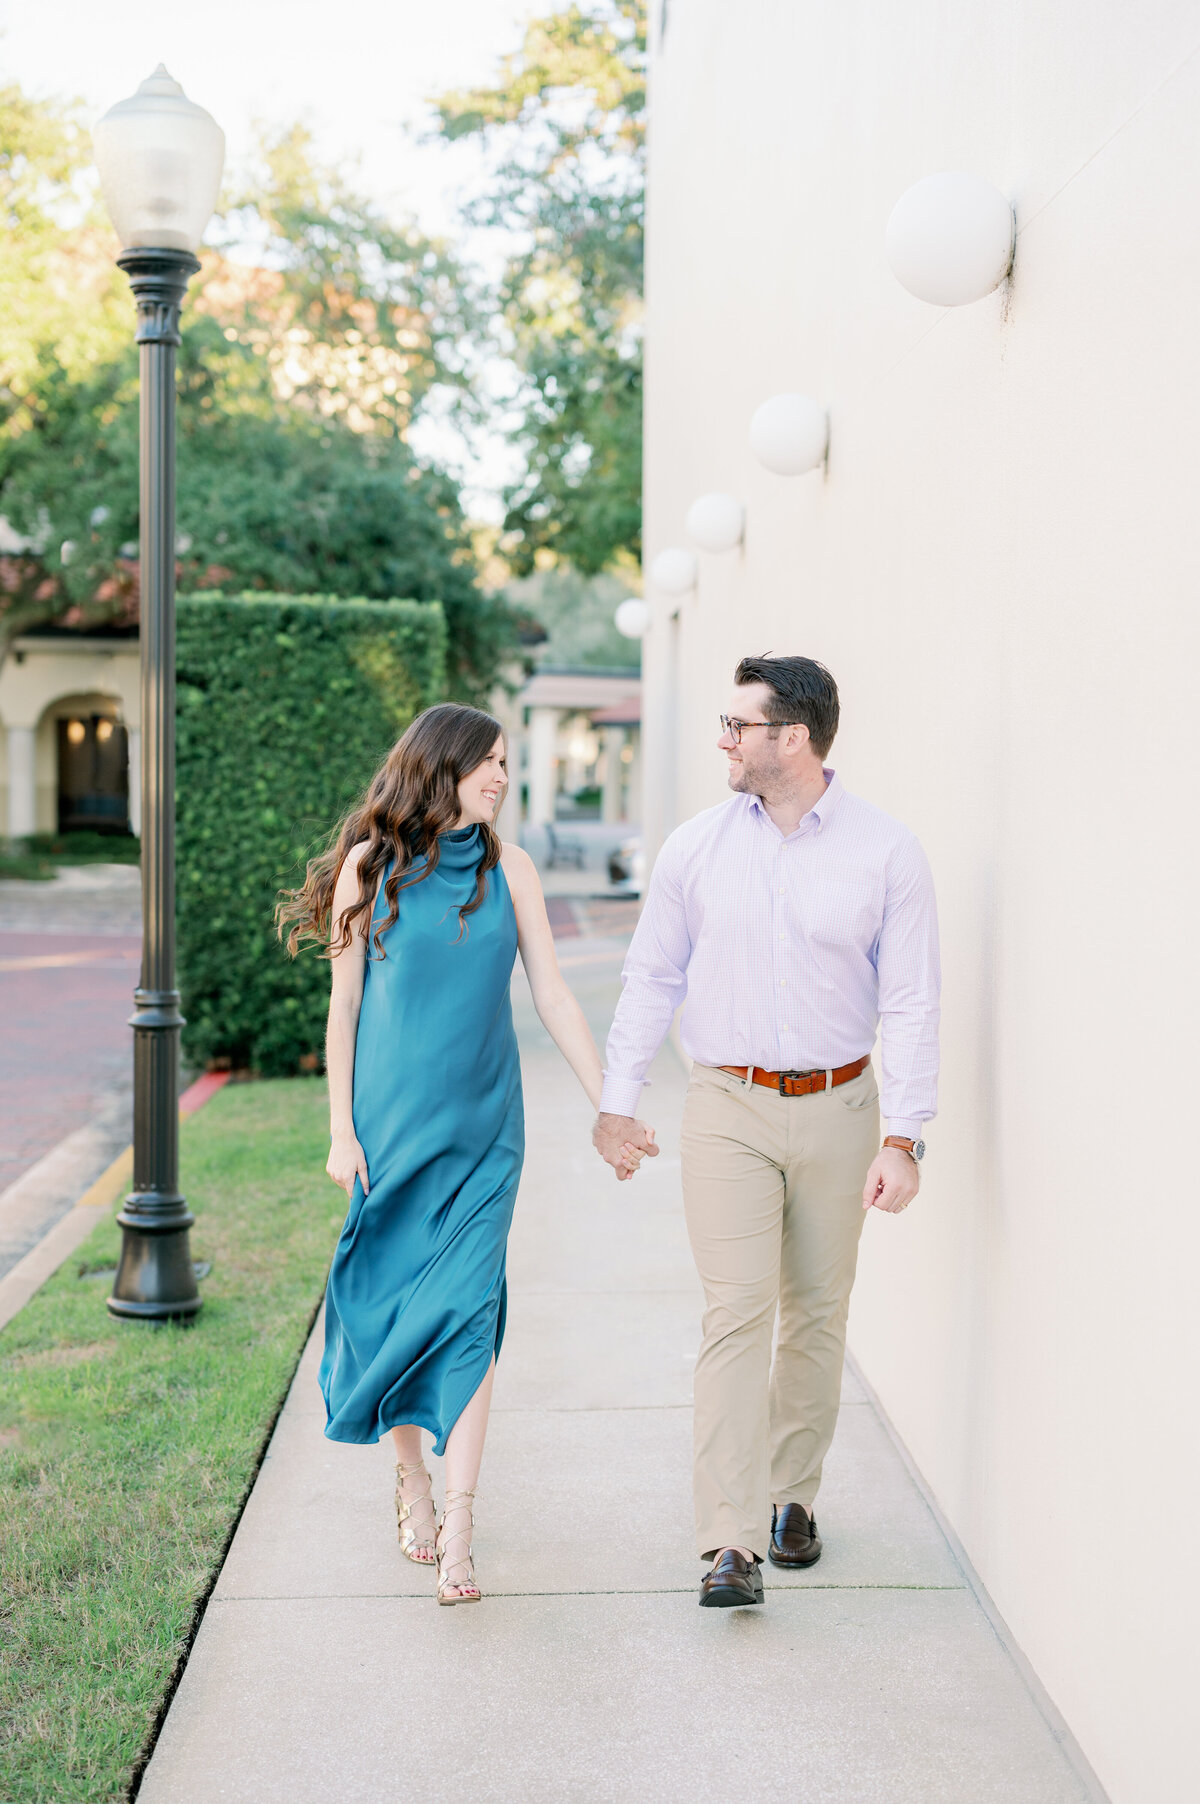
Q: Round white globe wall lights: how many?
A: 5